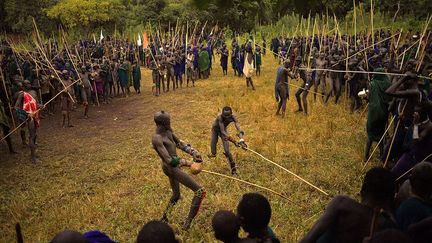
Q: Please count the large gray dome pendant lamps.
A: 0